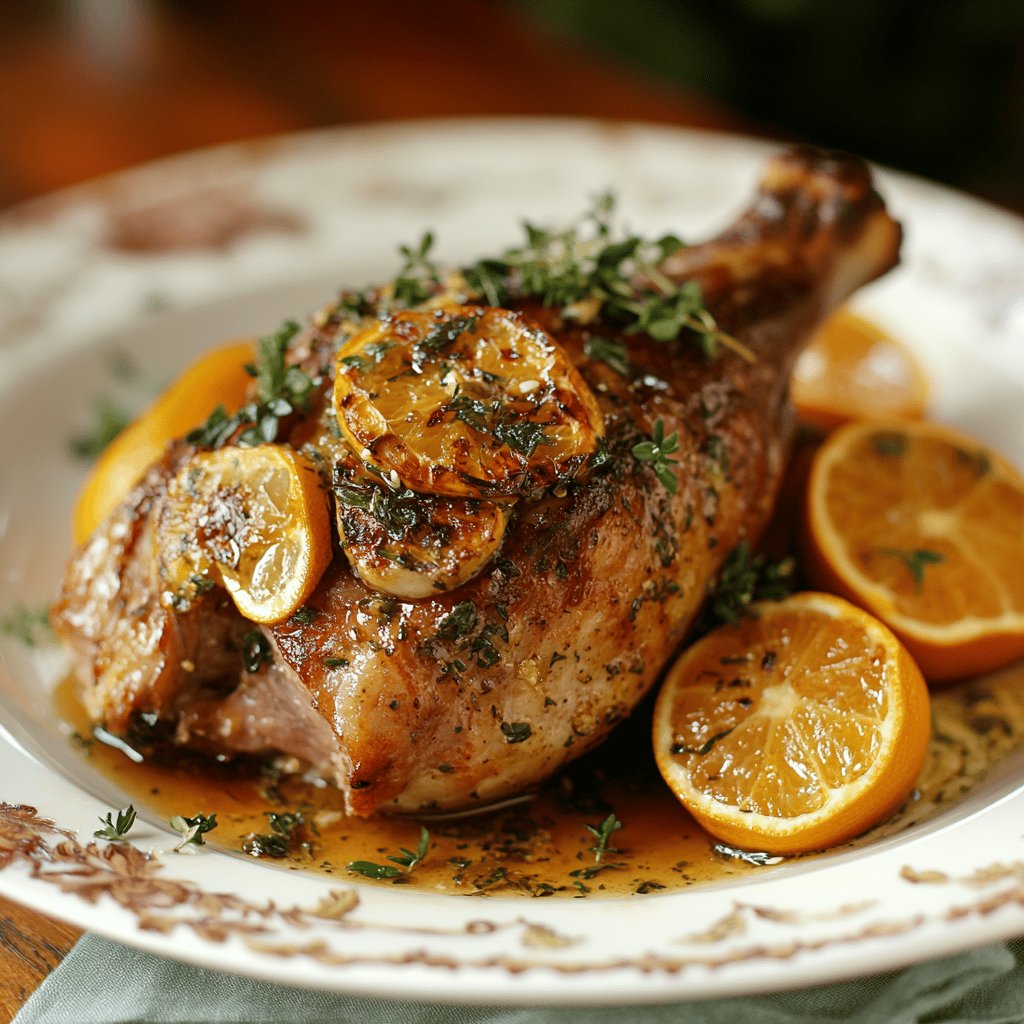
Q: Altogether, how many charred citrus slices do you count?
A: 3